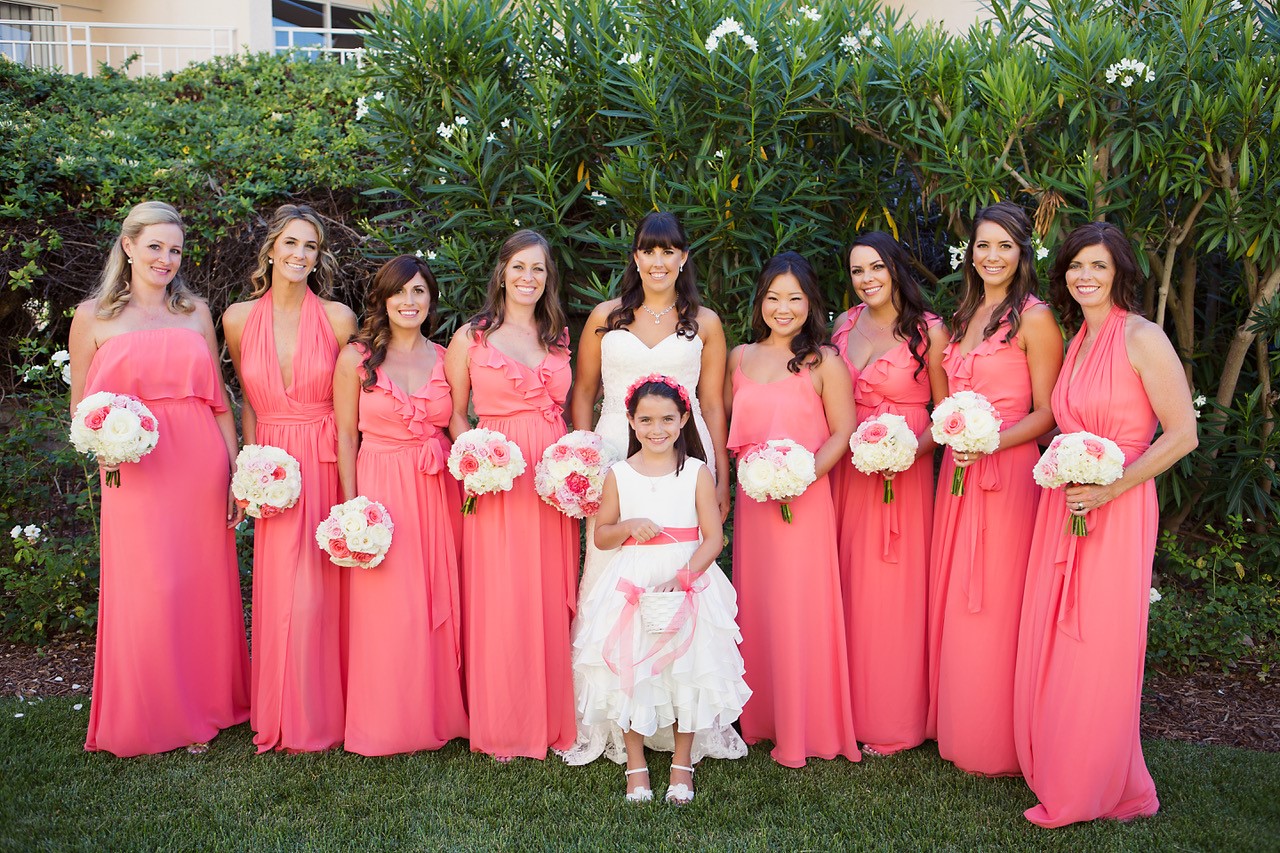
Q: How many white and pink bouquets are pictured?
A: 9